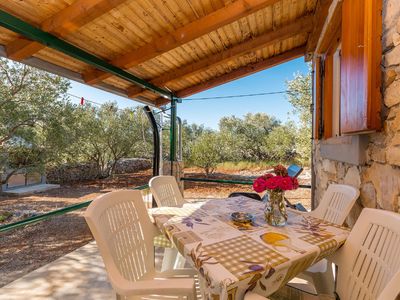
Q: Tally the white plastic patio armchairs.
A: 4